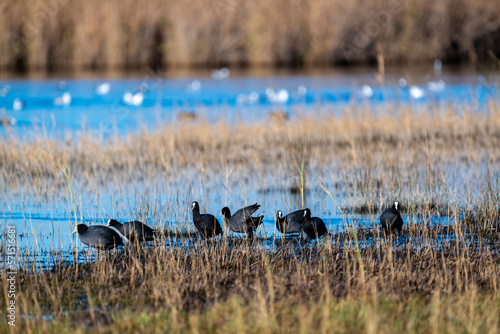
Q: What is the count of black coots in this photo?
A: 7